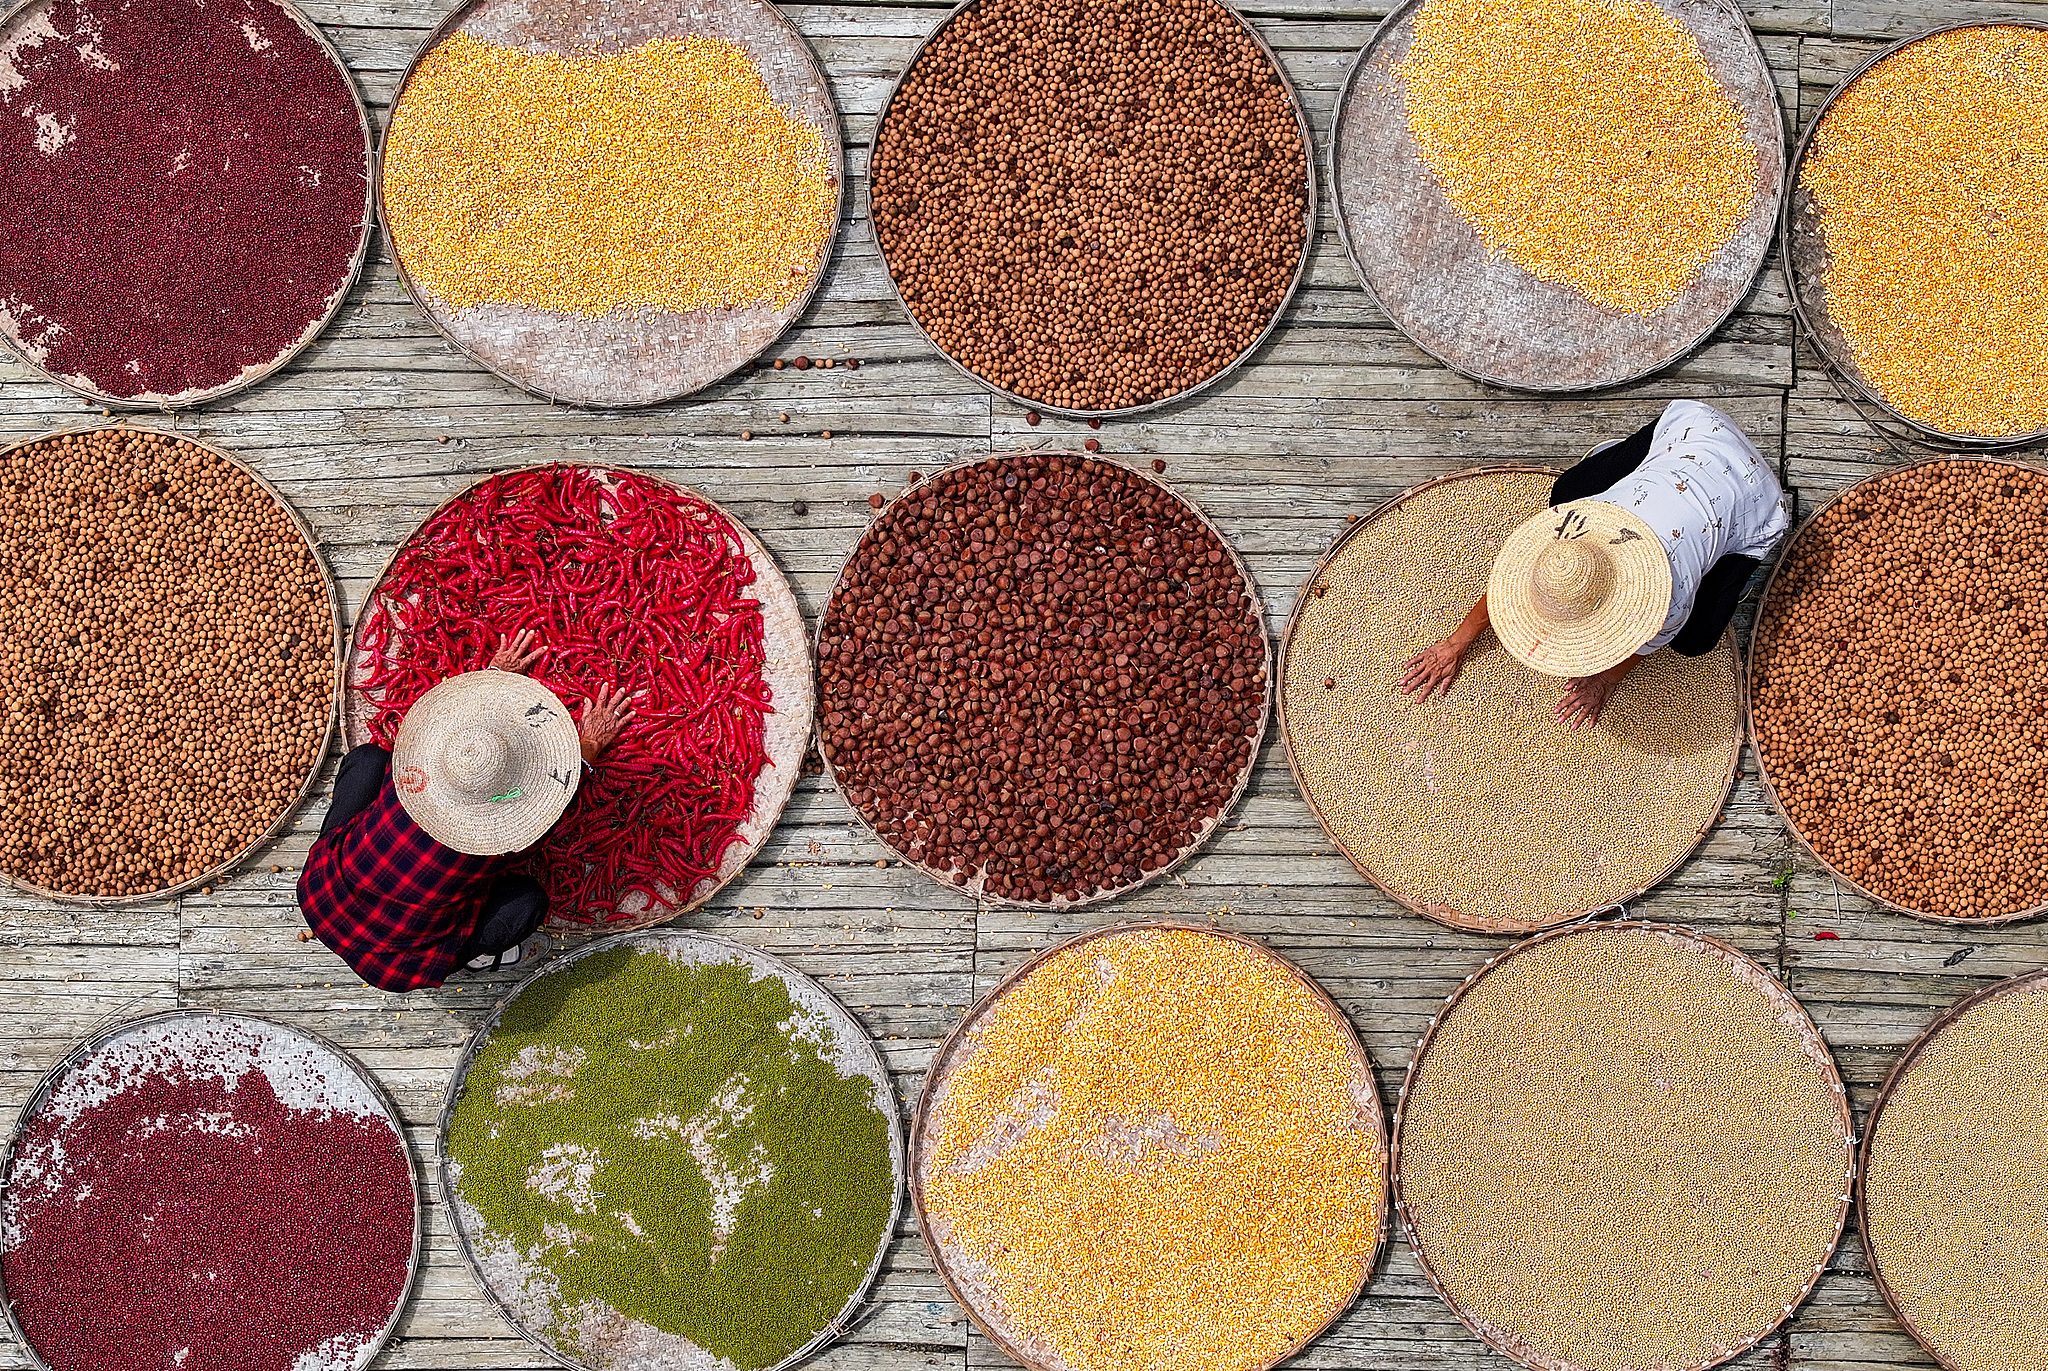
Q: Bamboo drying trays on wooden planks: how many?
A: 15